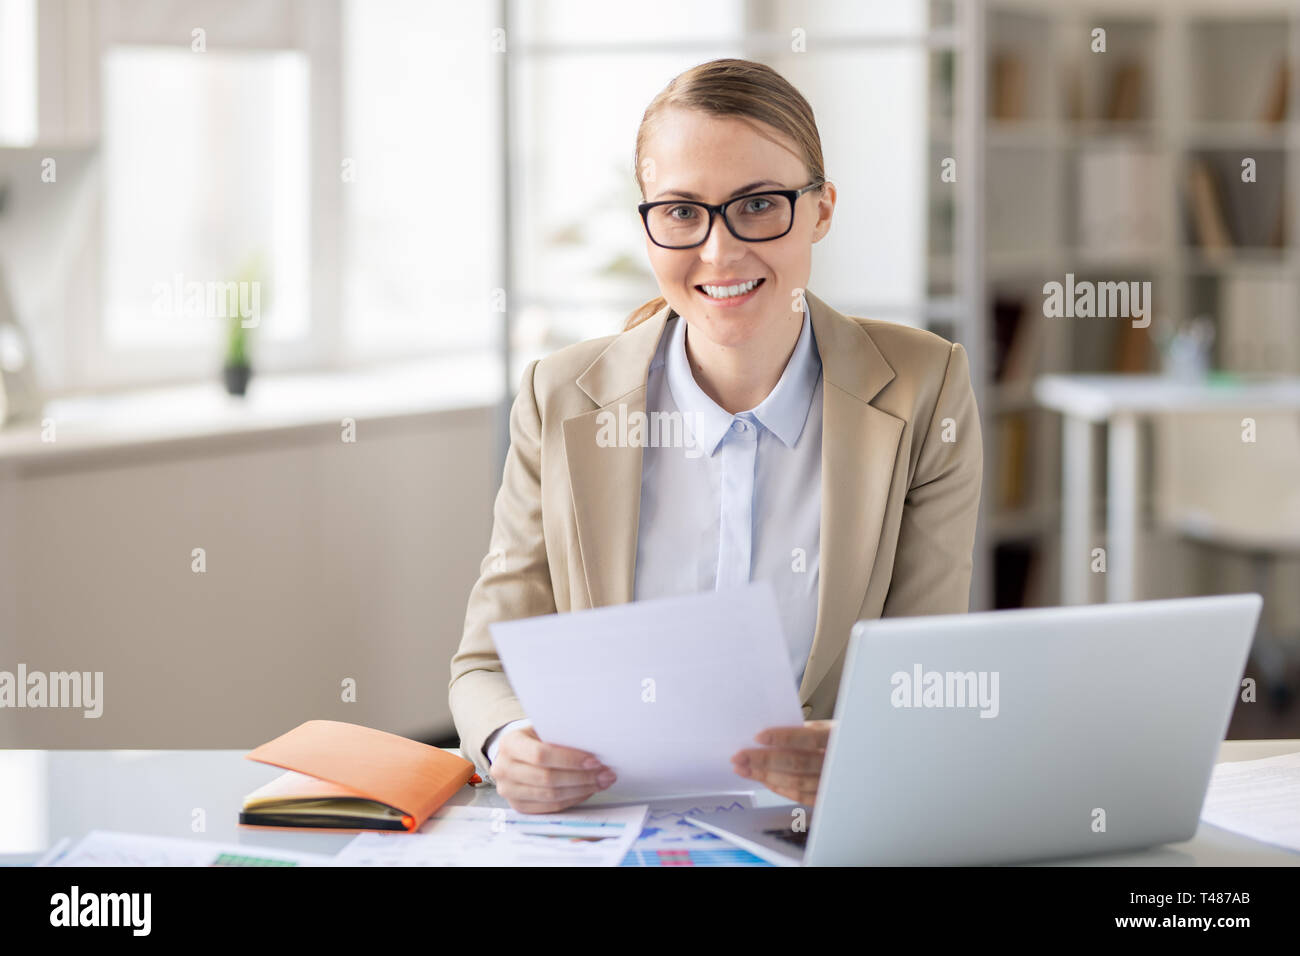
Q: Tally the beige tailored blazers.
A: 1